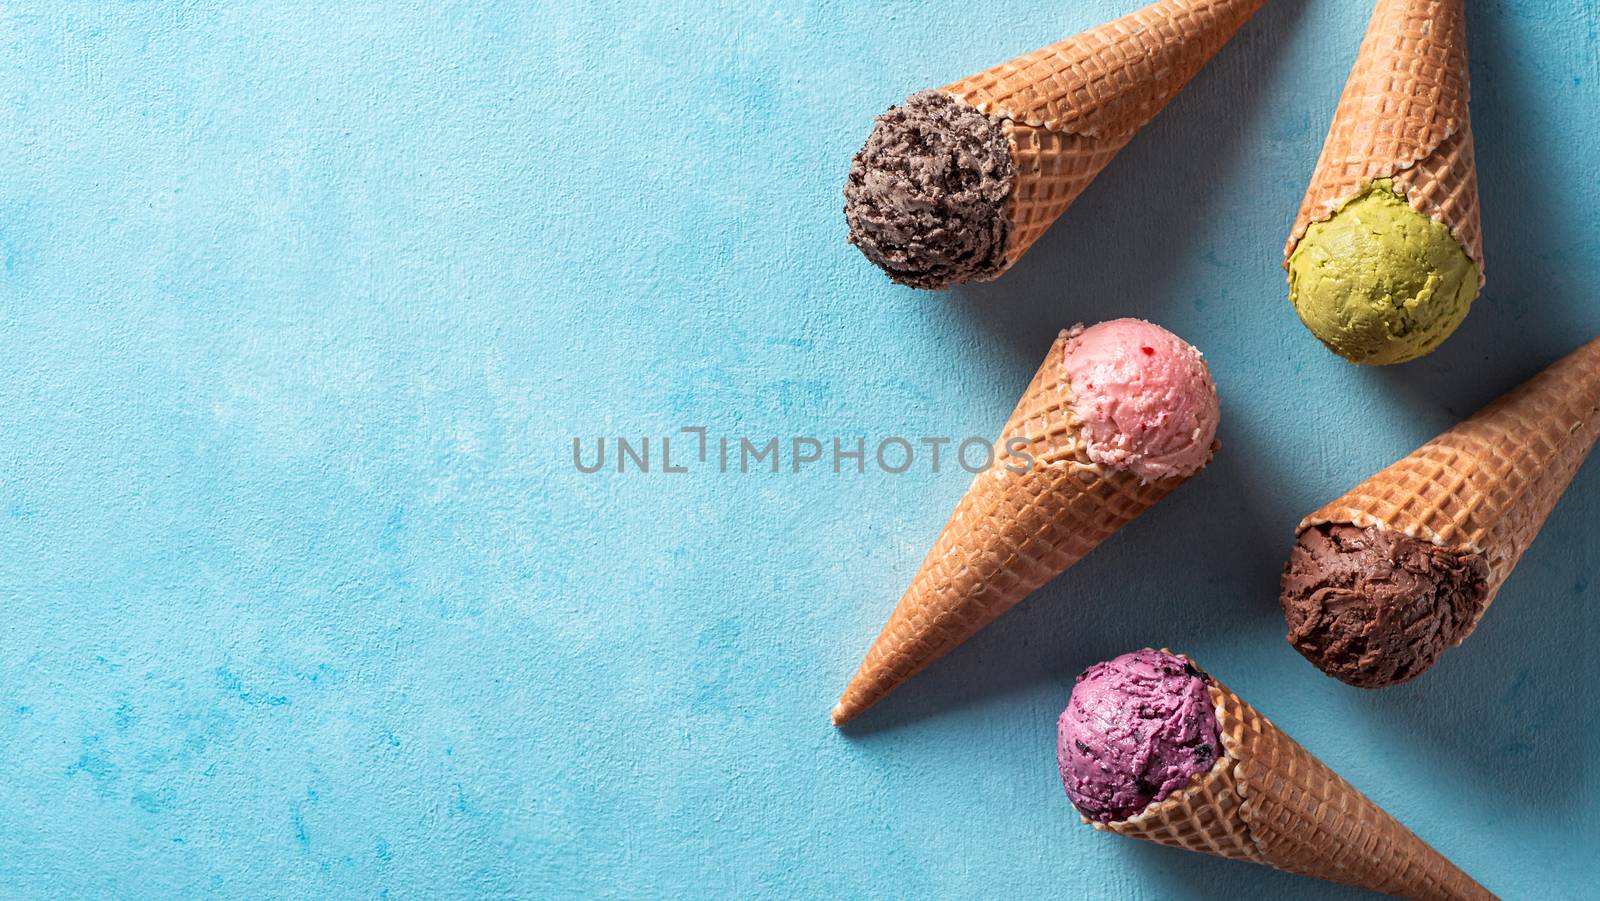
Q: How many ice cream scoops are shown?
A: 5